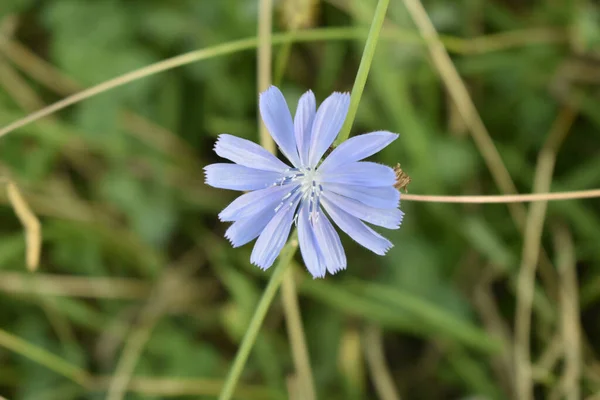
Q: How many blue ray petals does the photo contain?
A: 15